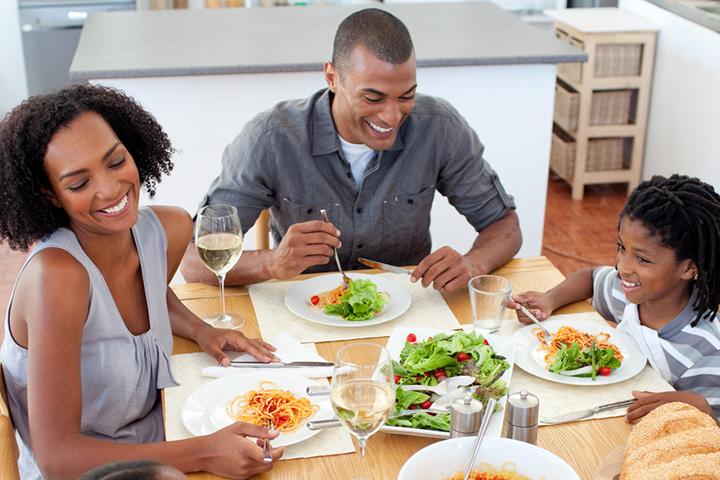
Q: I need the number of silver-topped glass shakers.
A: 2